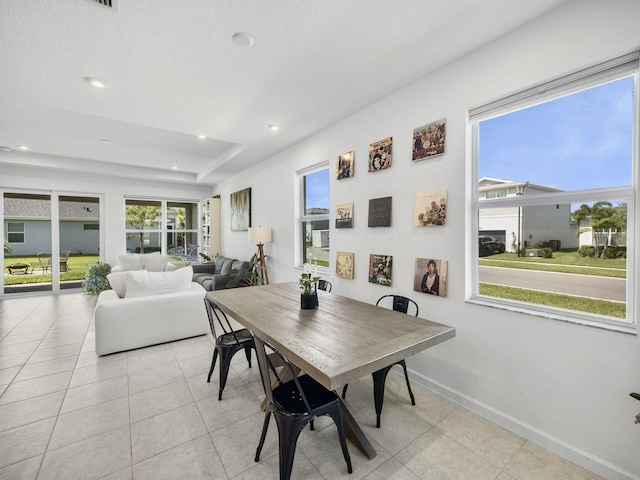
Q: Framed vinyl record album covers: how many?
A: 9